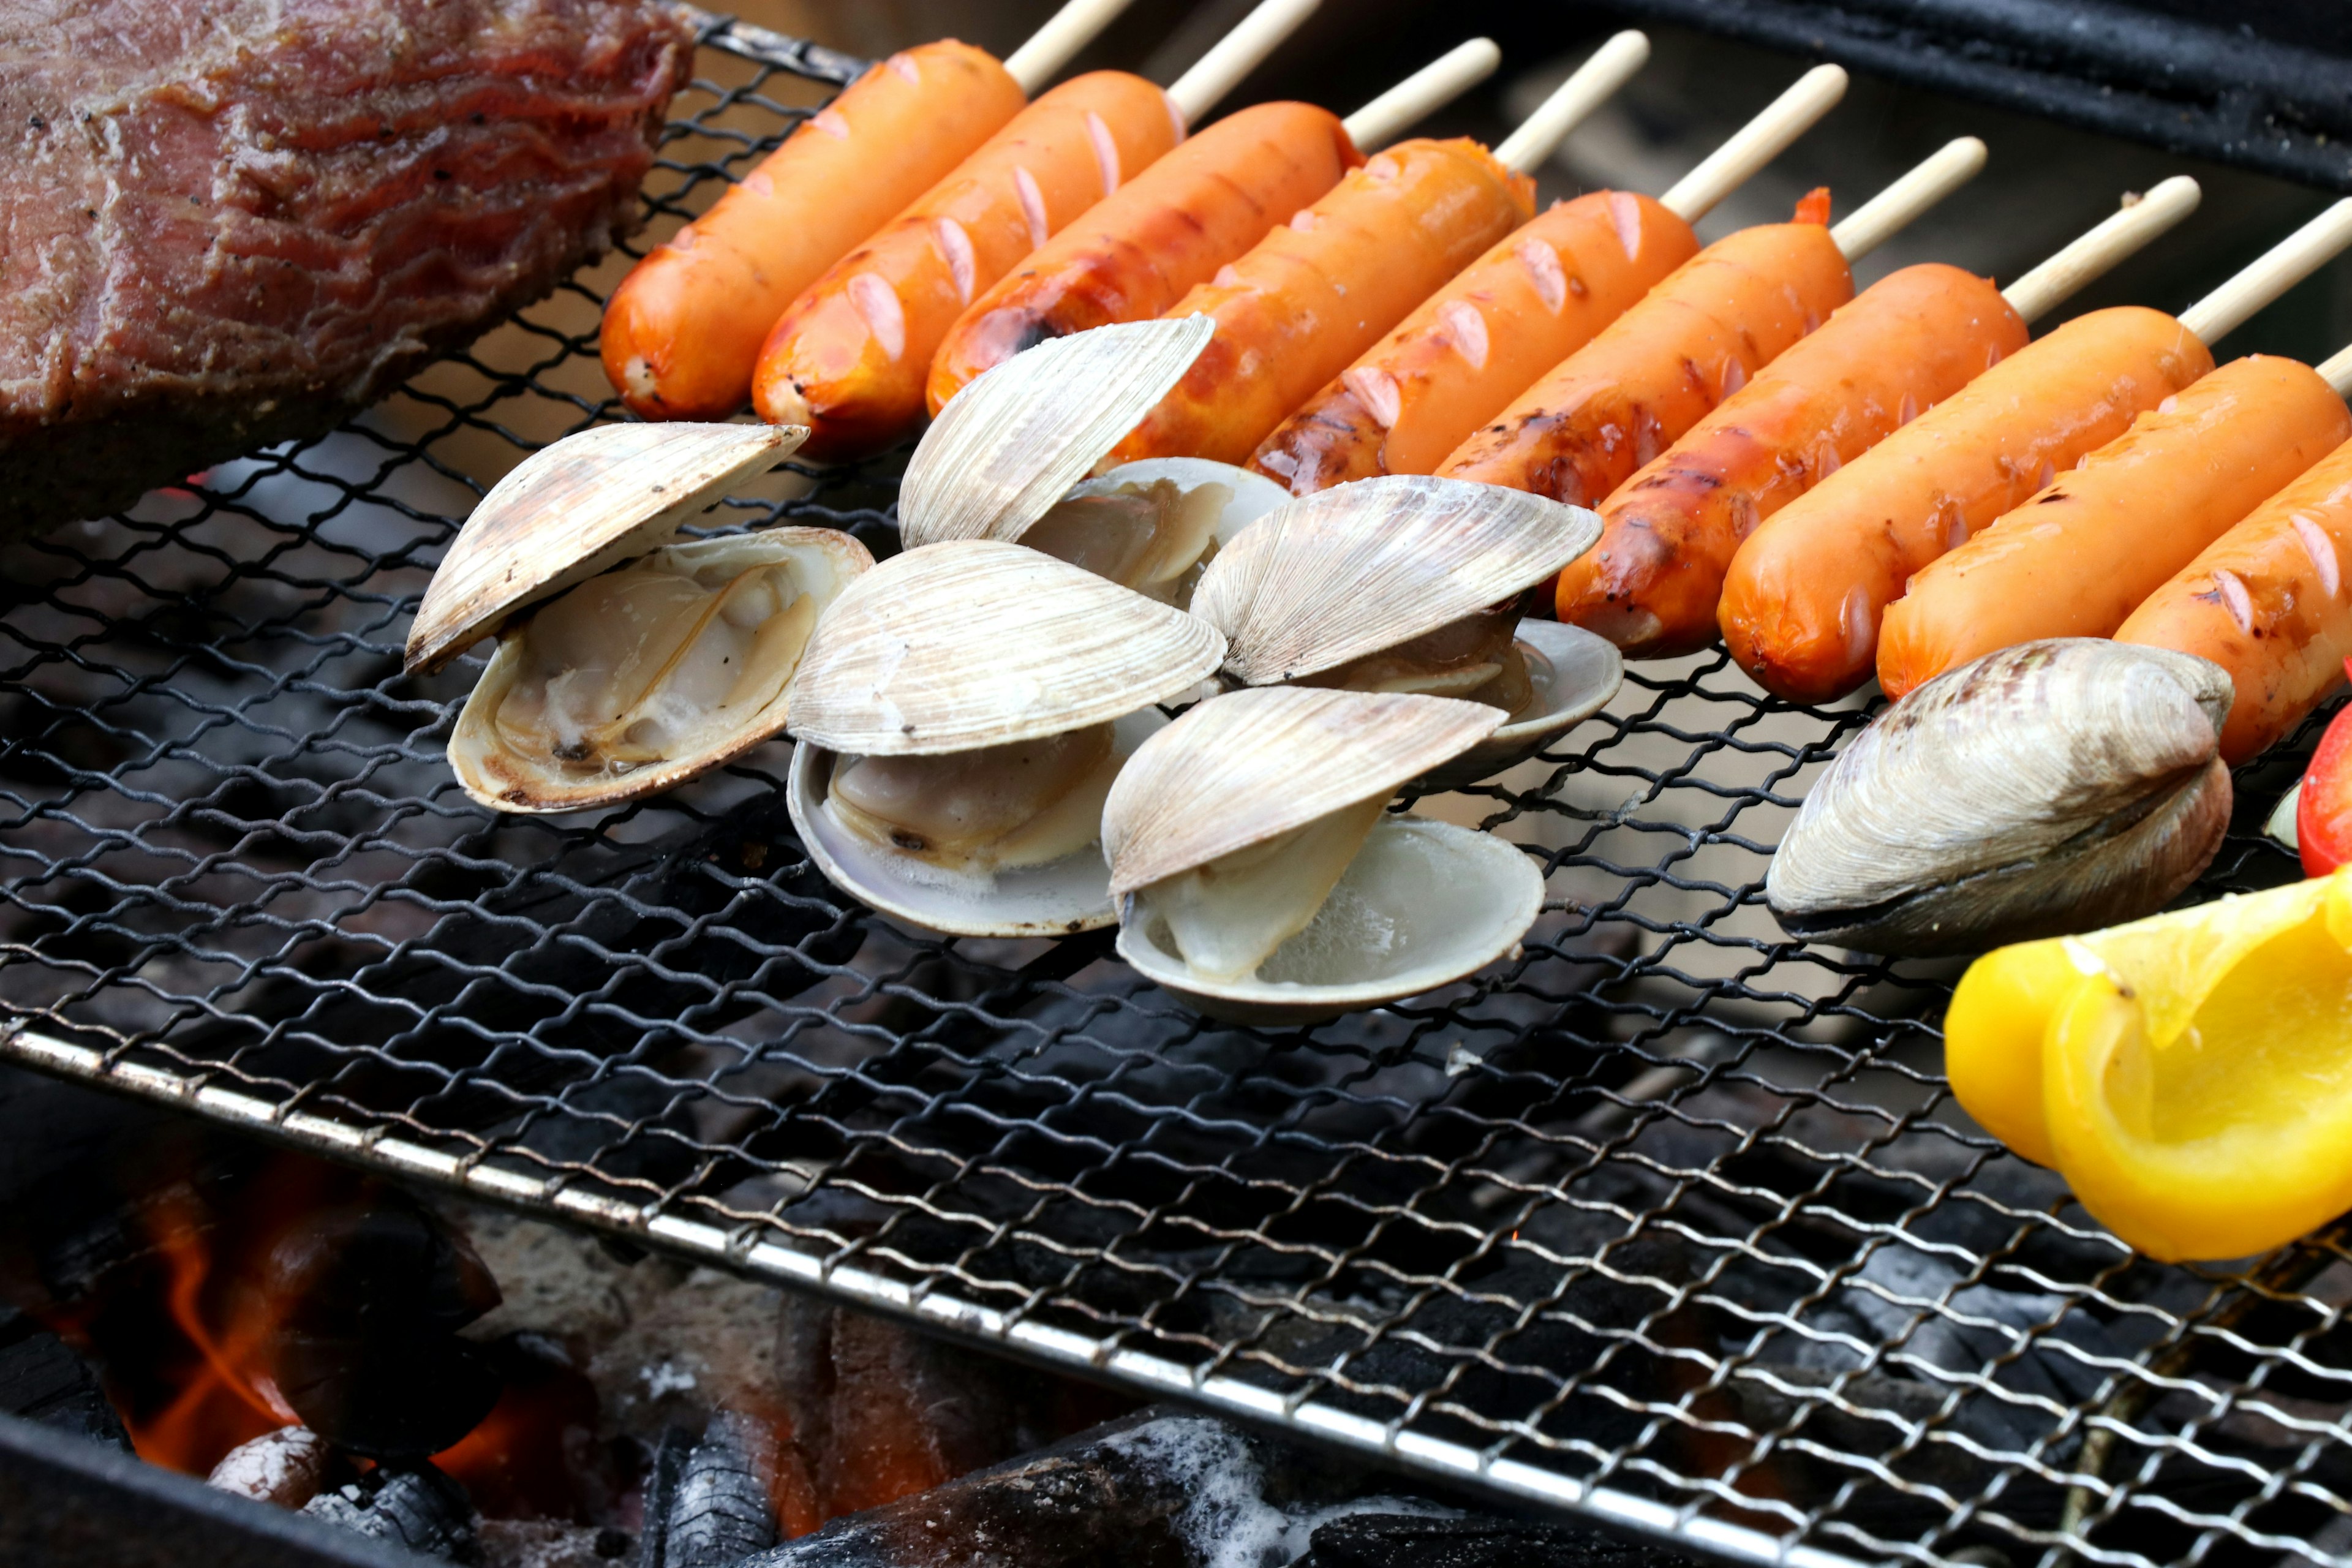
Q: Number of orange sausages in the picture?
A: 10